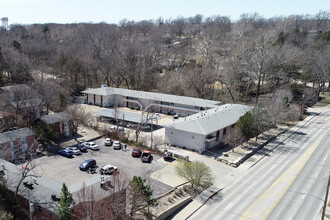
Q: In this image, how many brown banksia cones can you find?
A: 0